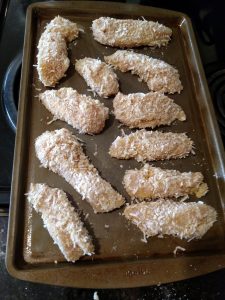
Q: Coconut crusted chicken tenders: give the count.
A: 11